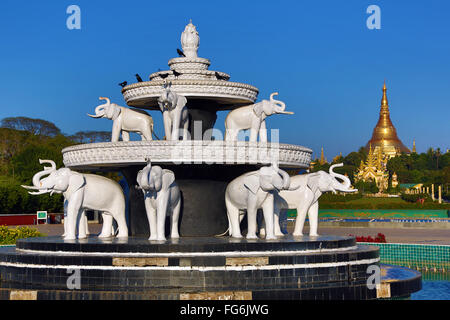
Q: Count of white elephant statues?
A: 7